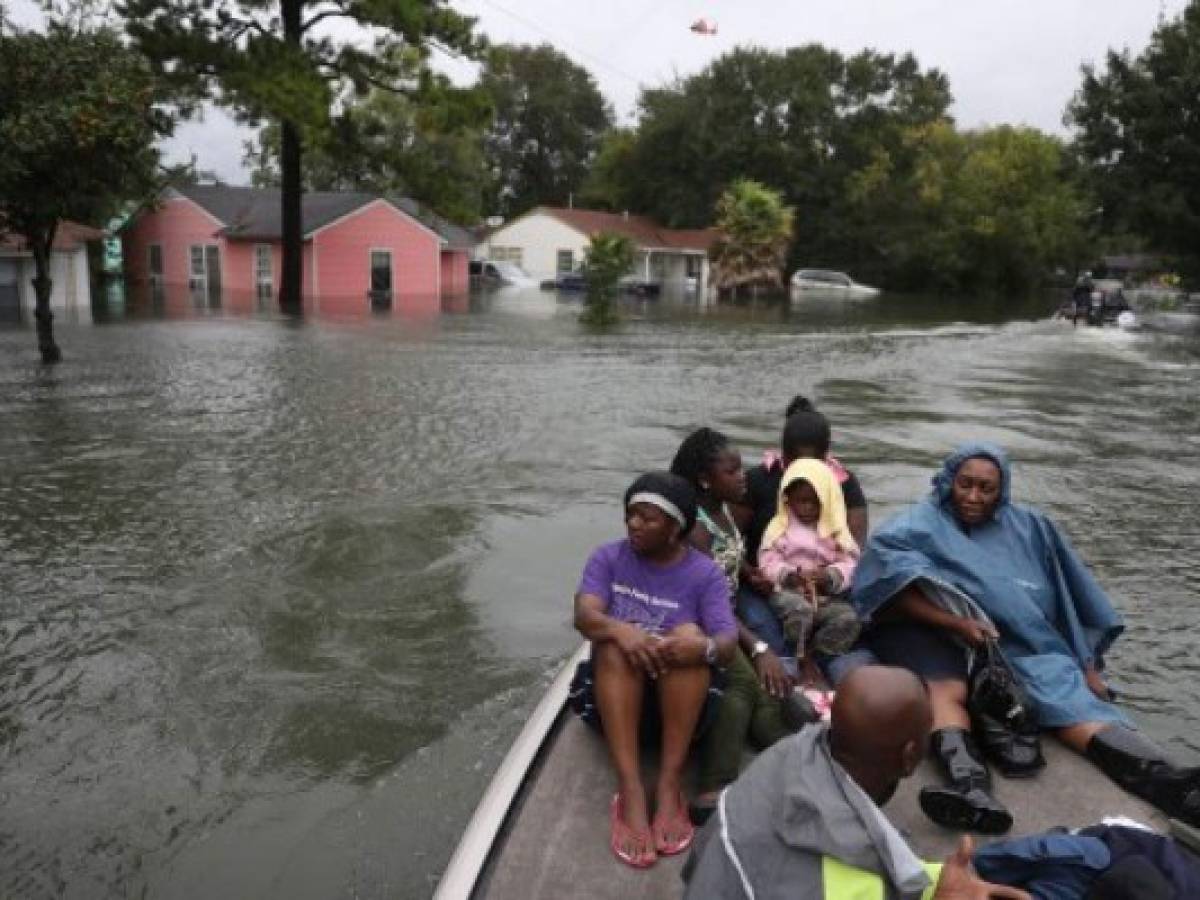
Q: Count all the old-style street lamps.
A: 0